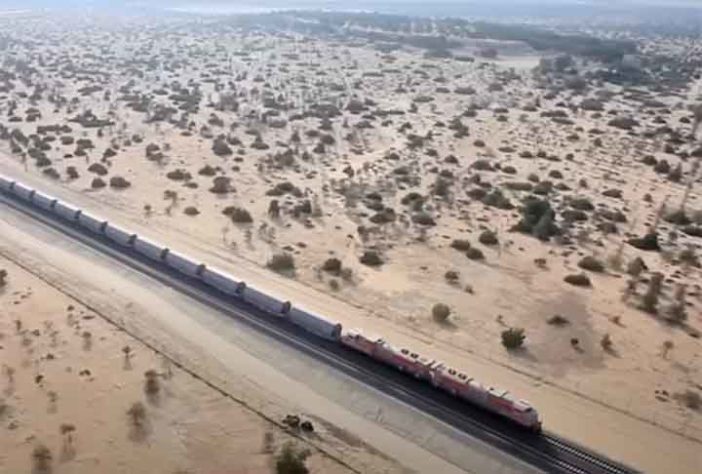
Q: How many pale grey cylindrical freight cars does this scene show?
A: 11